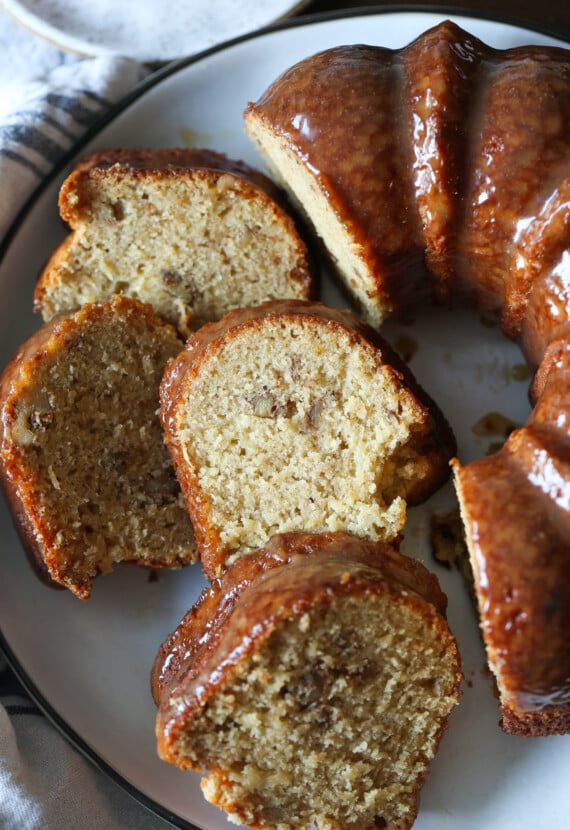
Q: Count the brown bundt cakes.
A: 1